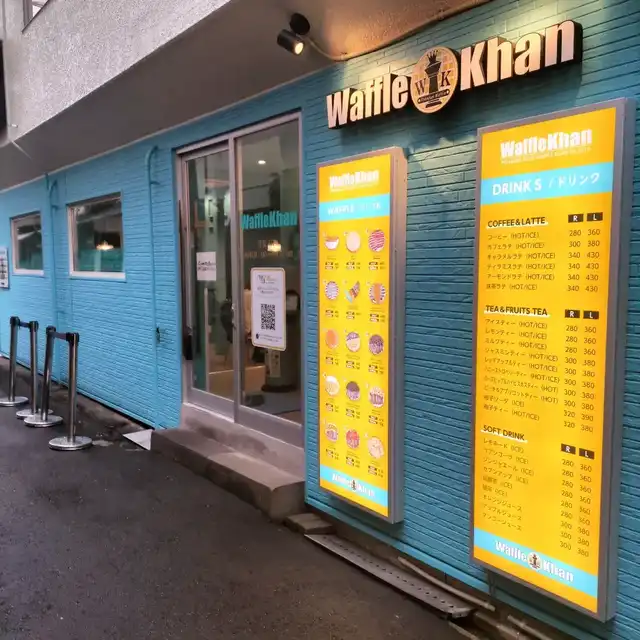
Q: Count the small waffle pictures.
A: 15